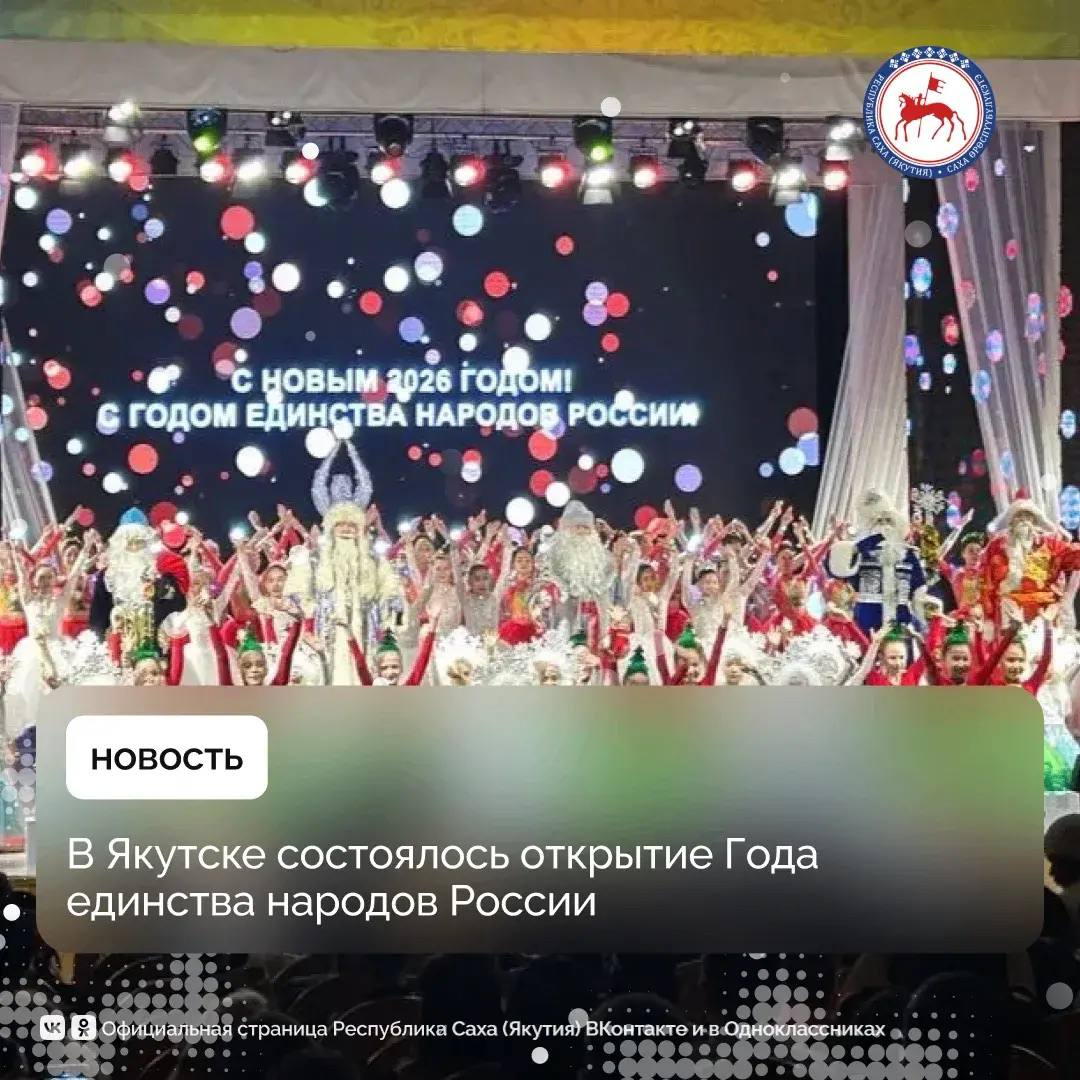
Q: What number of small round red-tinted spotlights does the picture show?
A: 10